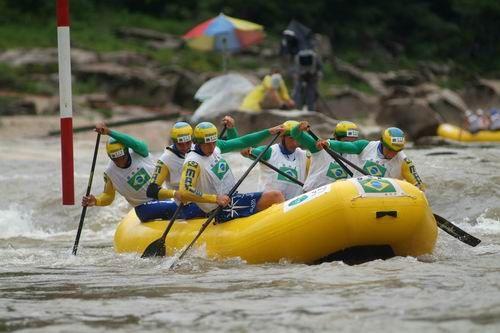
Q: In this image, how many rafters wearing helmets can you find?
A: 6